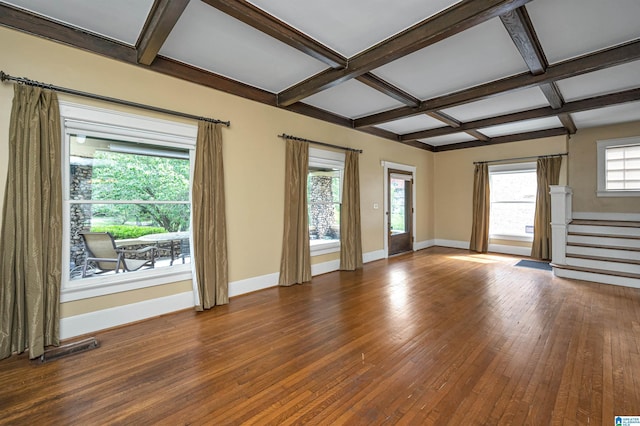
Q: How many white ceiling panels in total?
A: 12